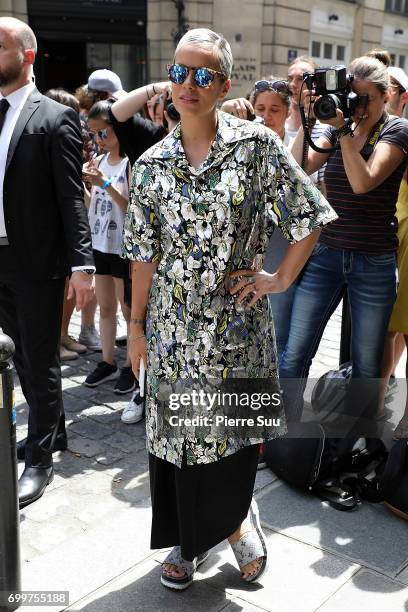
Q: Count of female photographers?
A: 1